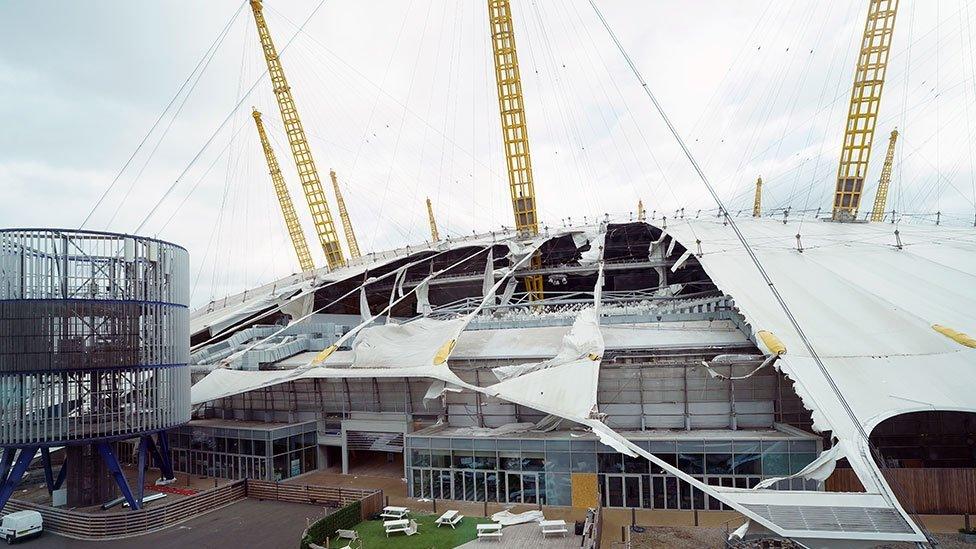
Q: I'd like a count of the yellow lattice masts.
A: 9